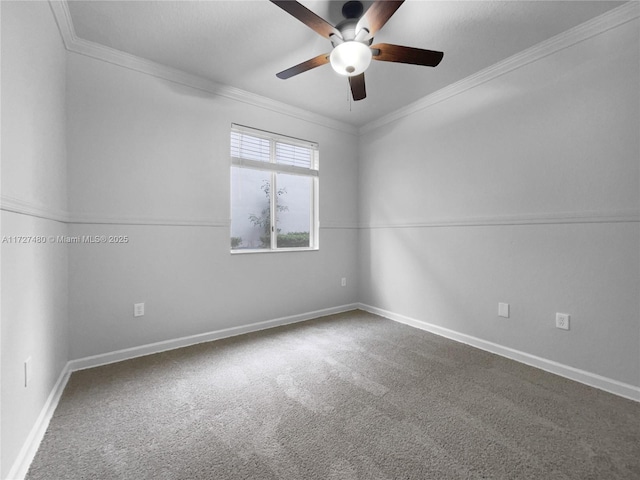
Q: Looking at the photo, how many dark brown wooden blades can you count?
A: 5